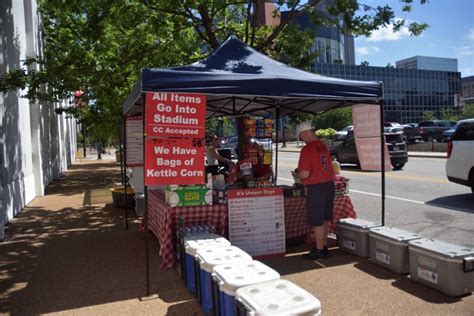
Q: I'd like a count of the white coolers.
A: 4